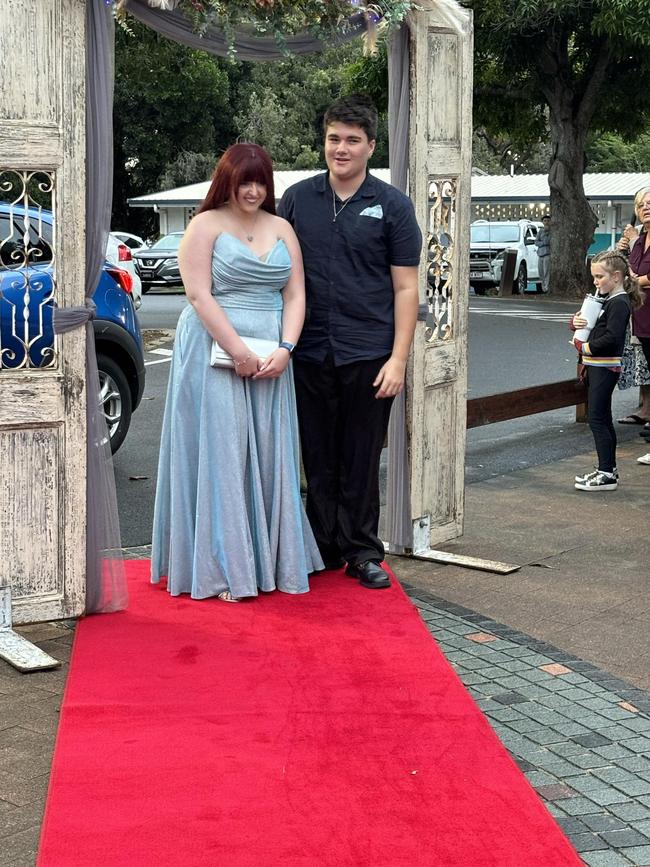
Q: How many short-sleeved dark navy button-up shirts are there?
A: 1